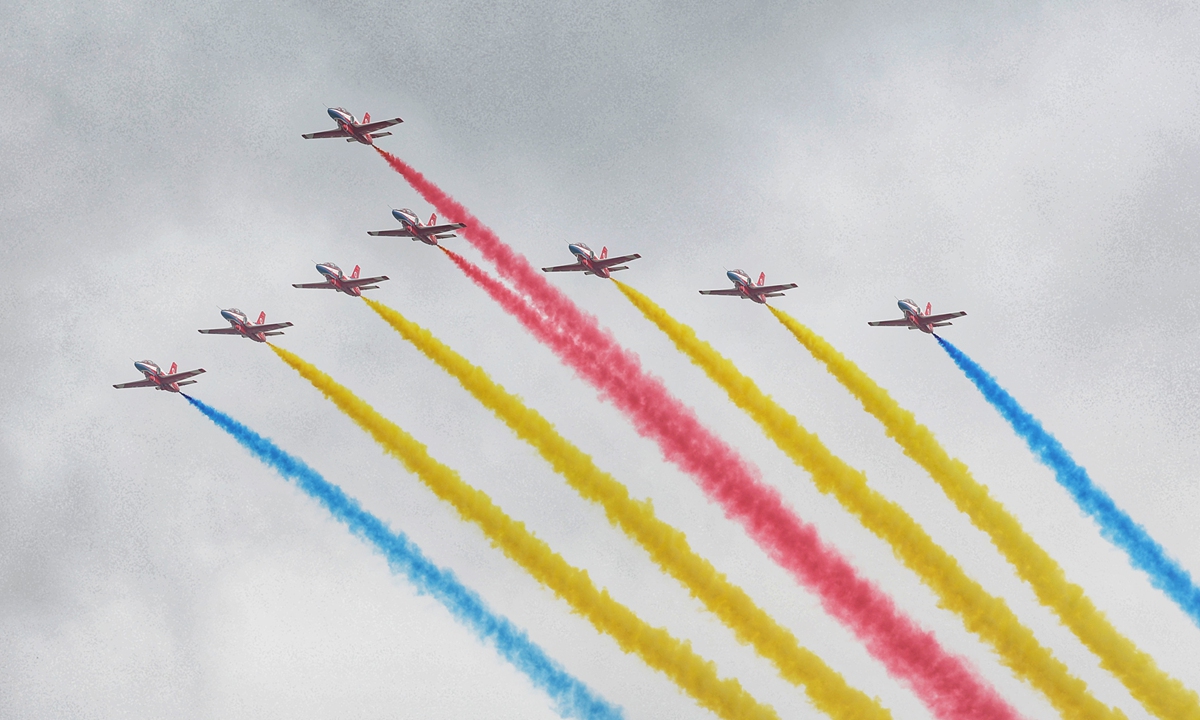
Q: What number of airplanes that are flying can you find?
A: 8